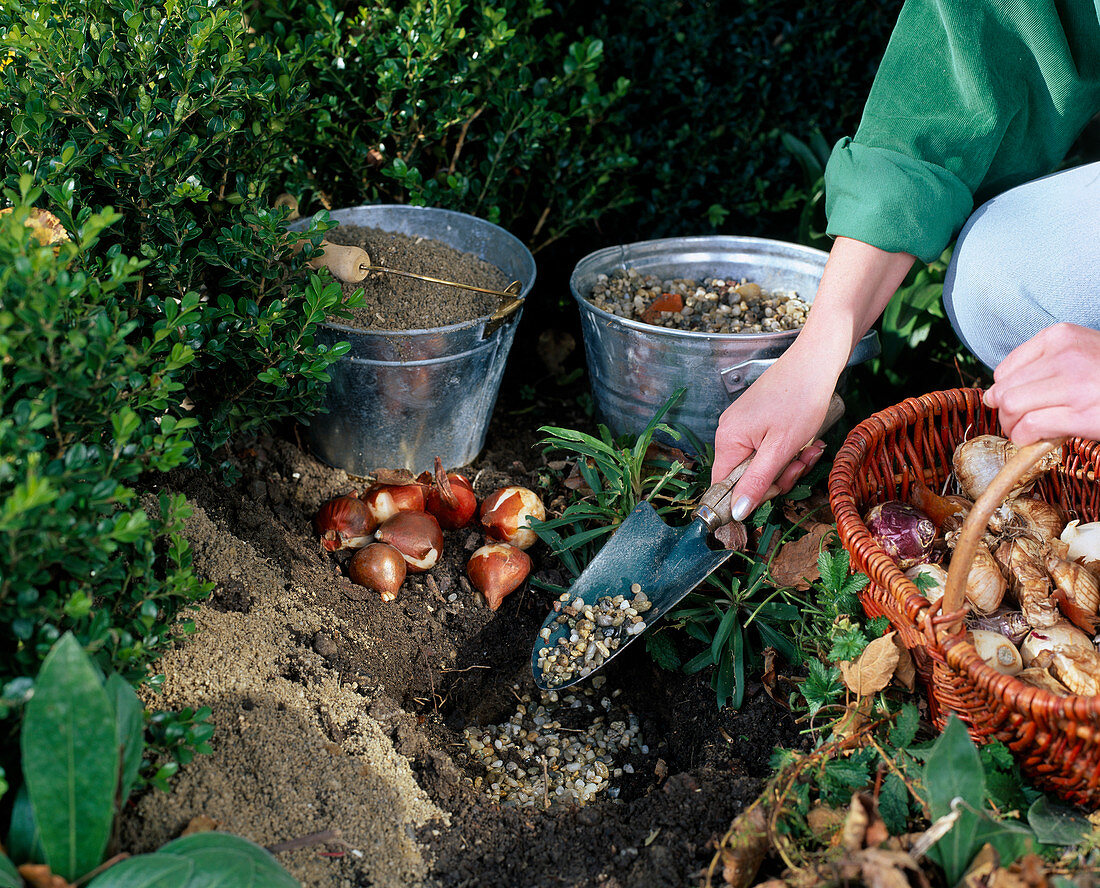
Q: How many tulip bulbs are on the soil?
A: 7